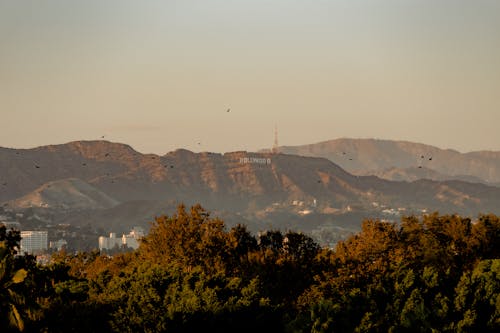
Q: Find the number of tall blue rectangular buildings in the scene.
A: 0